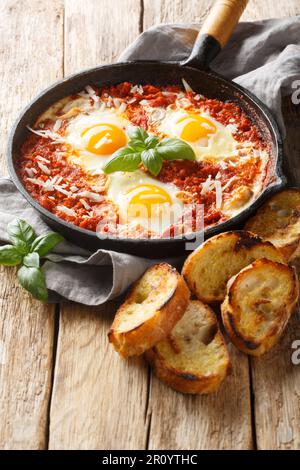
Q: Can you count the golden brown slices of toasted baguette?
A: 5